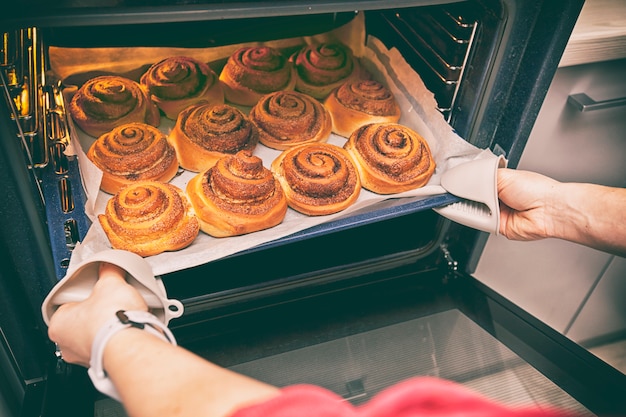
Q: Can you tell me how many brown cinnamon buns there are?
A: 12